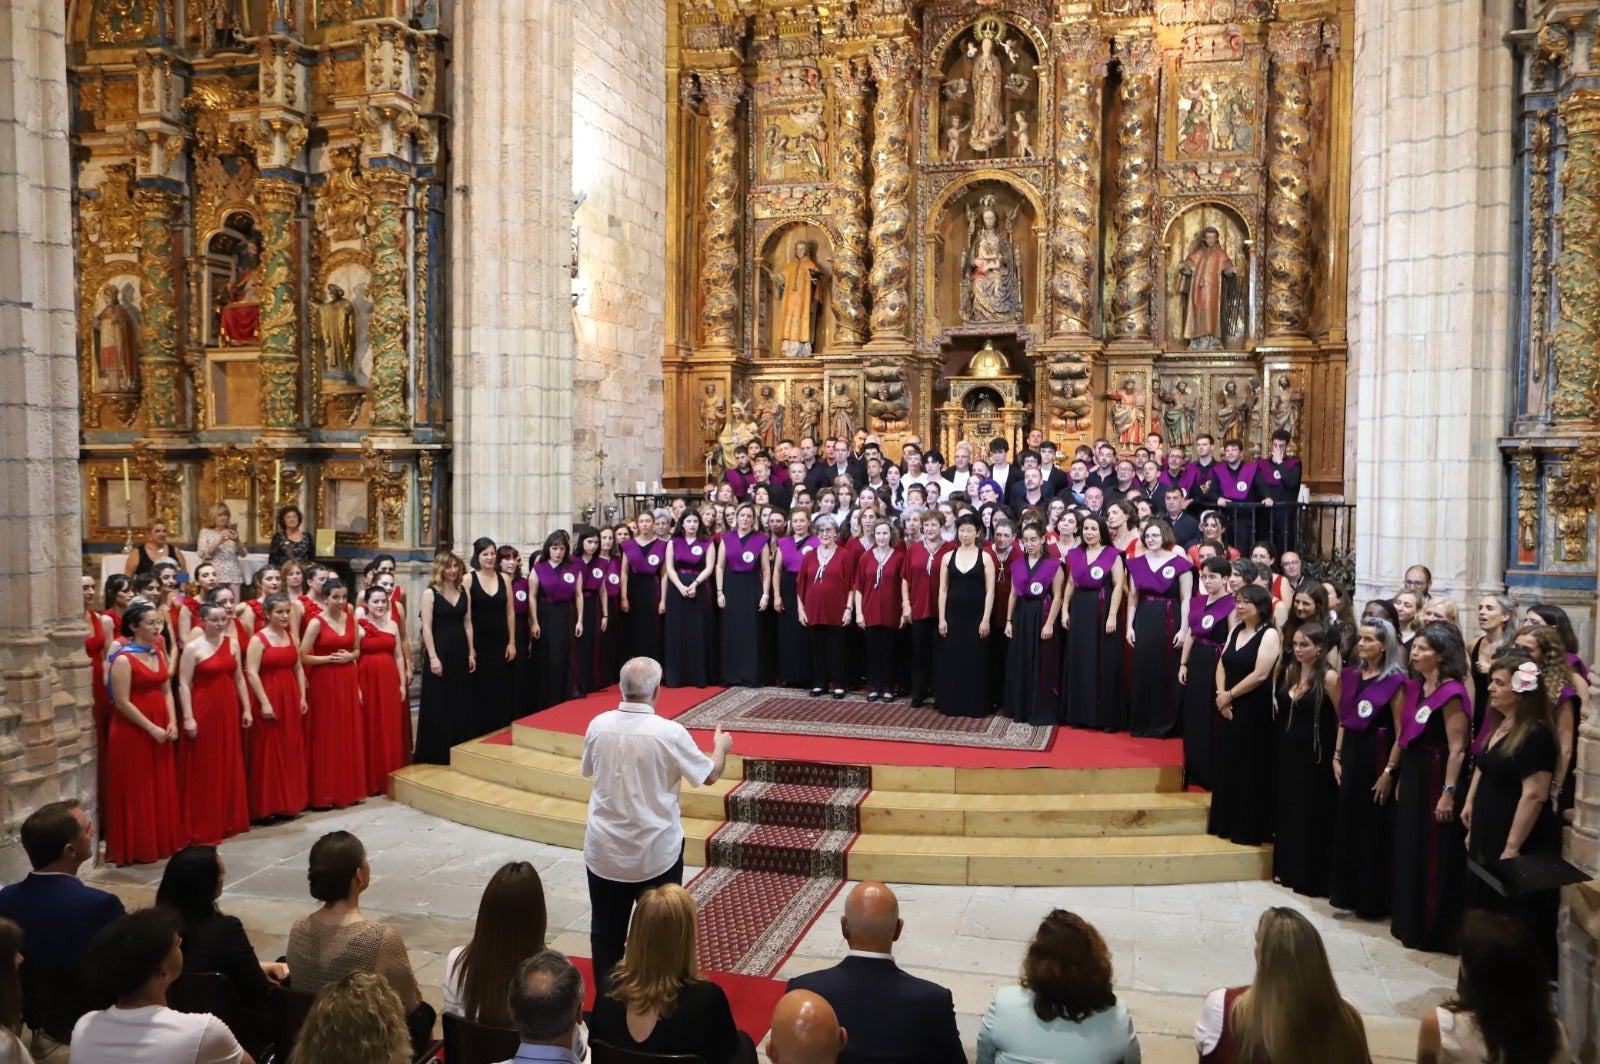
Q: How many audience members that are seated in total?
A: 14